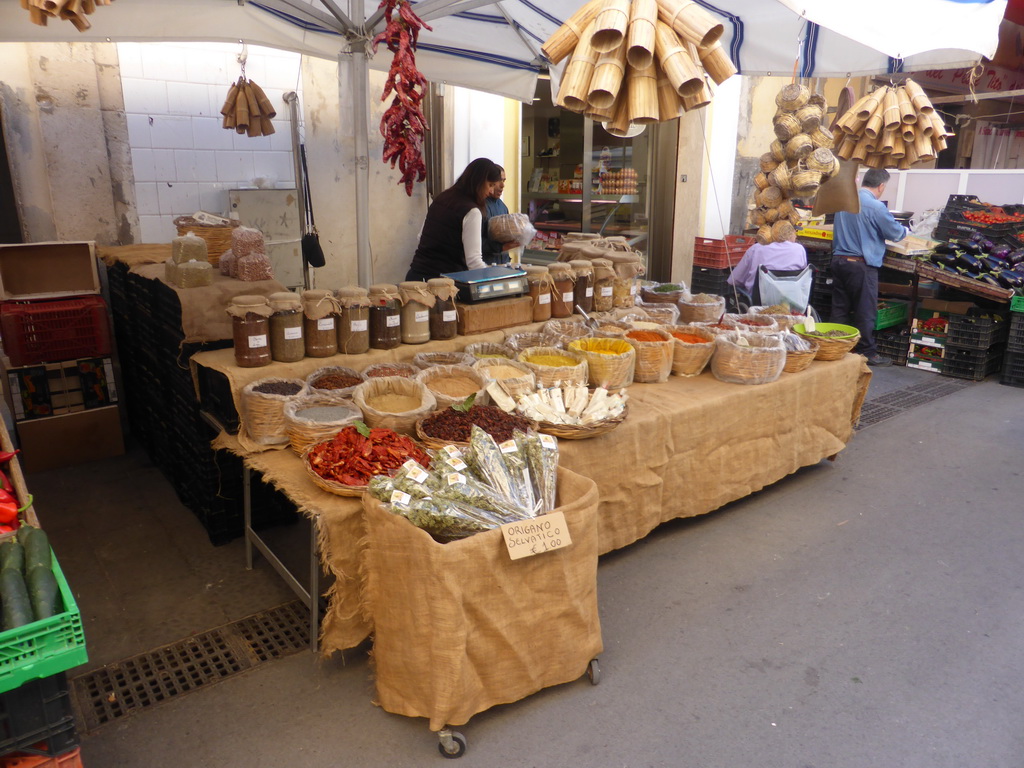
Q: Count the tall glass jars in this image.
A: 12